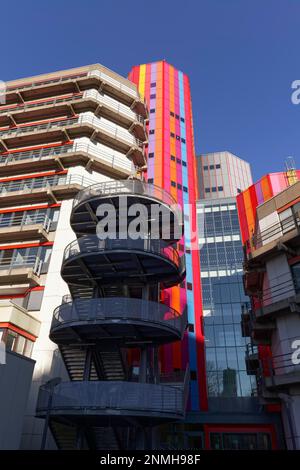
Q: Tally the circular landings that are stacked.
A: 4